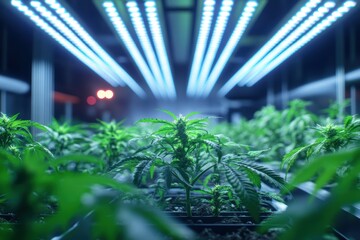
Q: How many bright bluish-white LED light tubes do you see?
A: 12